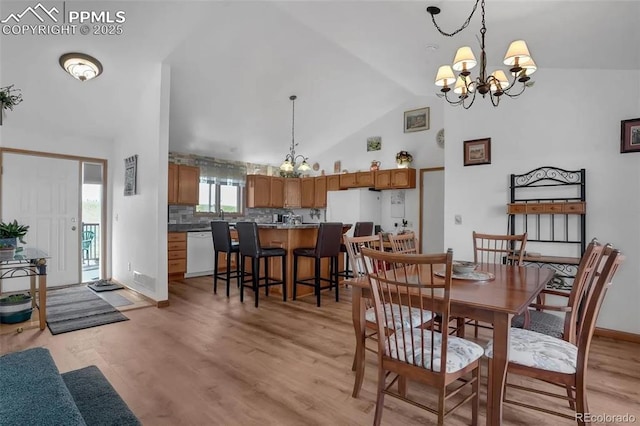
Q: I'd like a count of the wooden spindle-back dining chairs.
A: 6